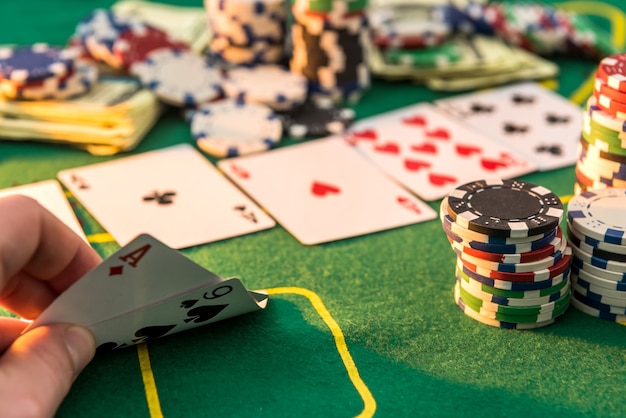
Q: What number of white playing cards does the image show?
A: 7